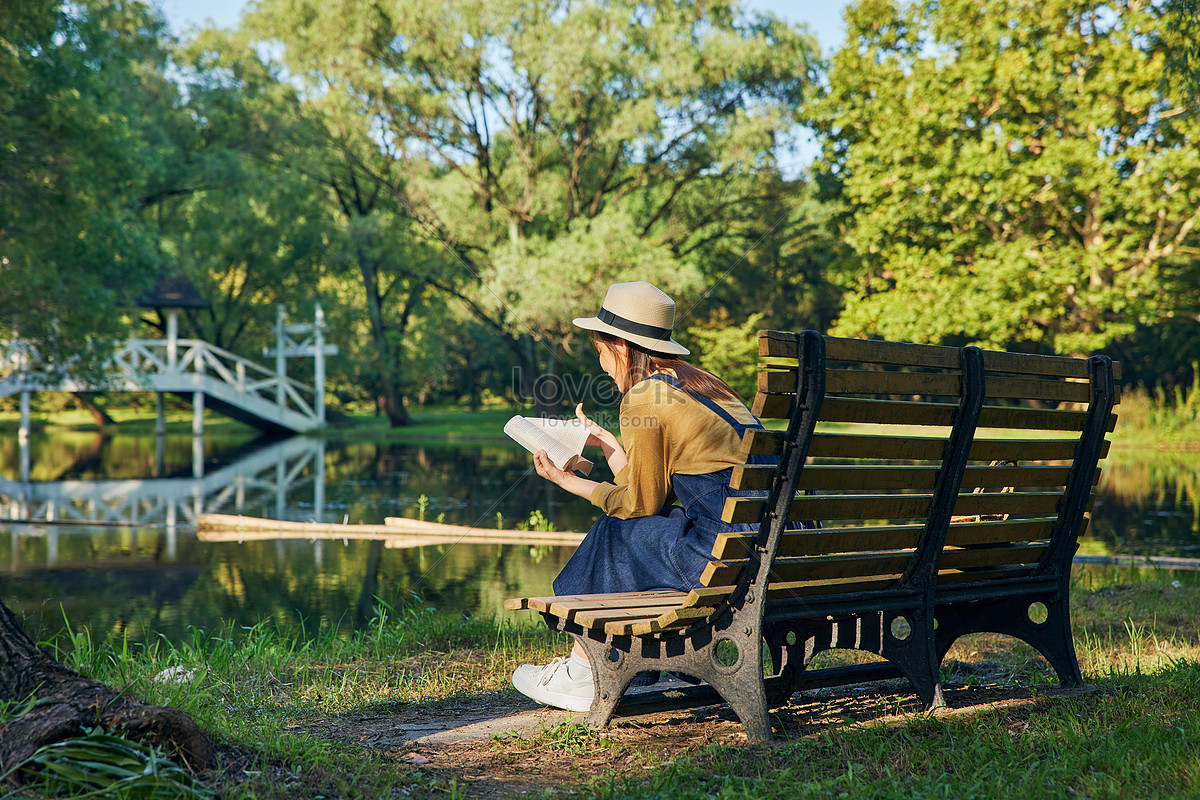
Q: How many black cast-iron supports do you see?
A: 3